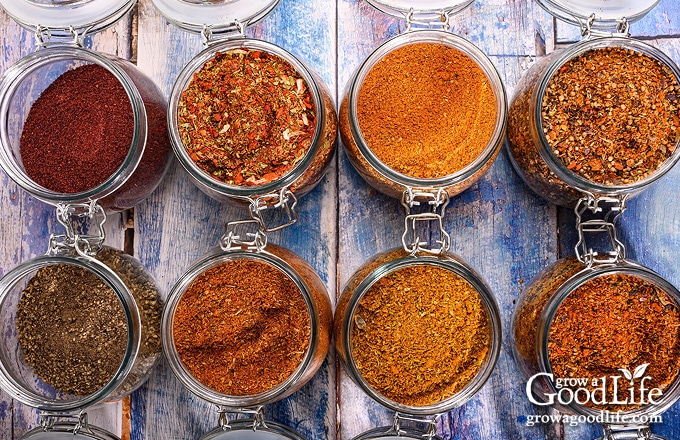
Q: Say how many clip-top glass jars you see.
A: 8